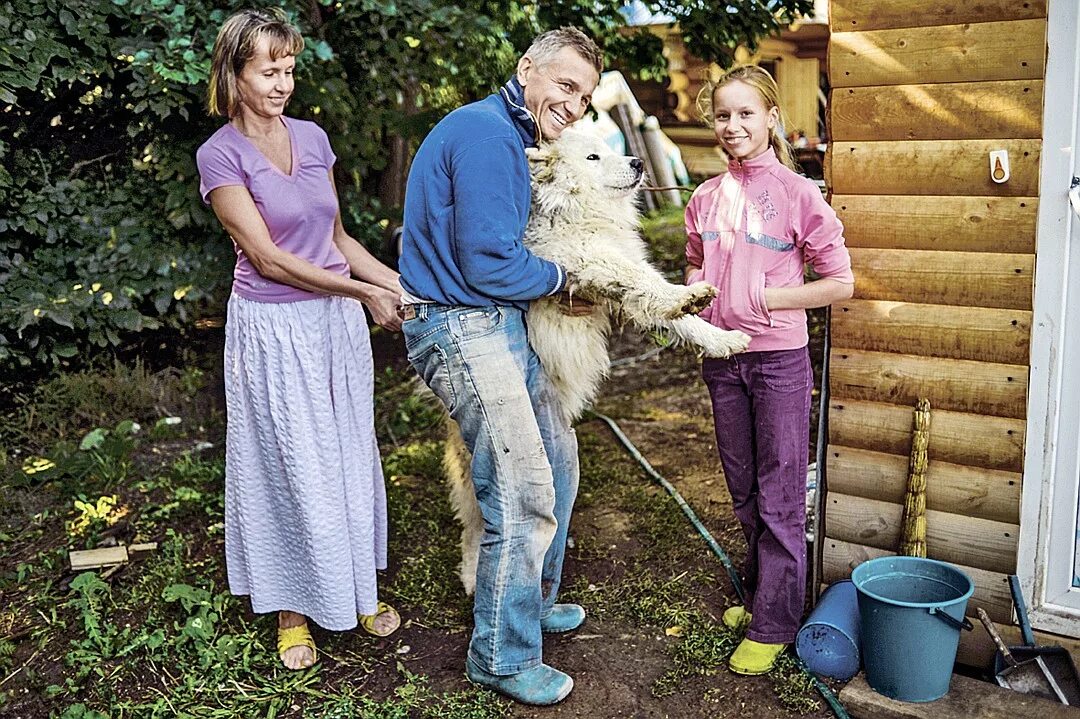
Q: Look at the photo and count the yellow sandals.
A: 2